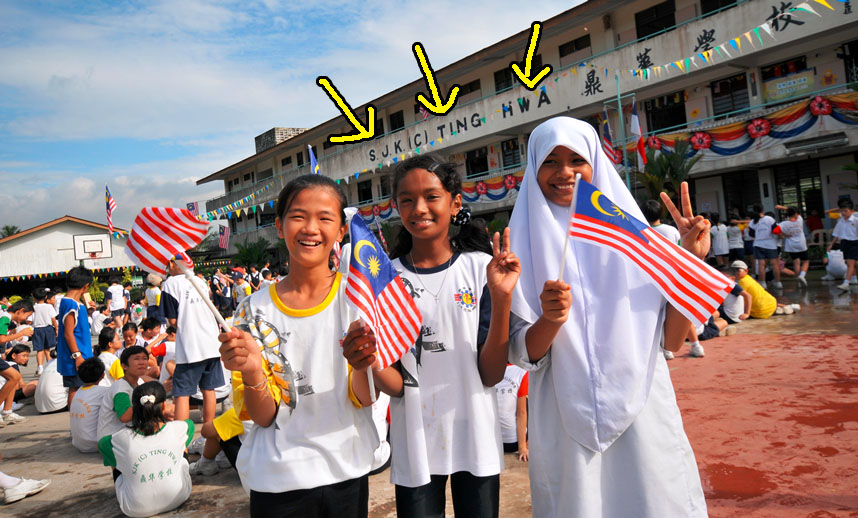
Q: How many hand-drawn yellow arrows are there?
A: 3